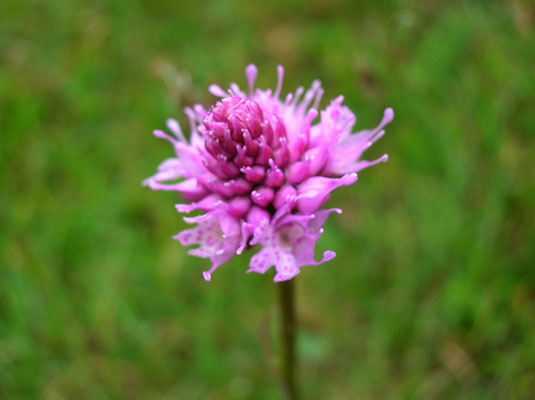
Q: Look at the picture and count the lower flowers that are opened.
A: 2